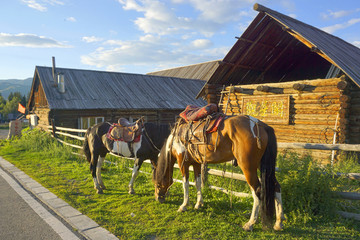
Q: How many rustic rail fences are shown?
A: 1